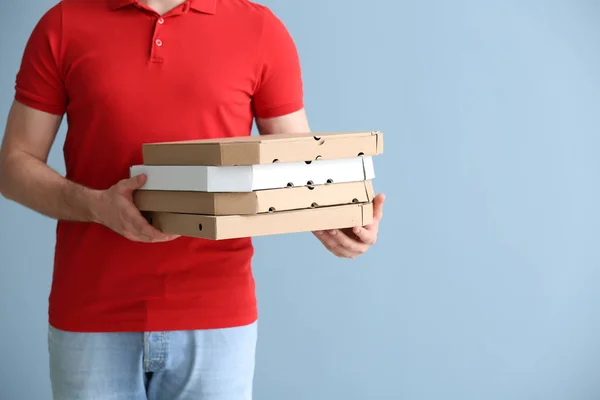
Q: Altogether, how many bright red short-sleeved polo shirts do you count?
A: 1